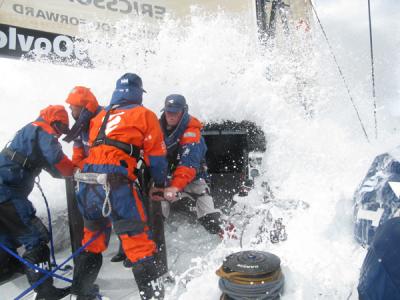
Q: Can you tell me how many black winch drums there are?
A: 1